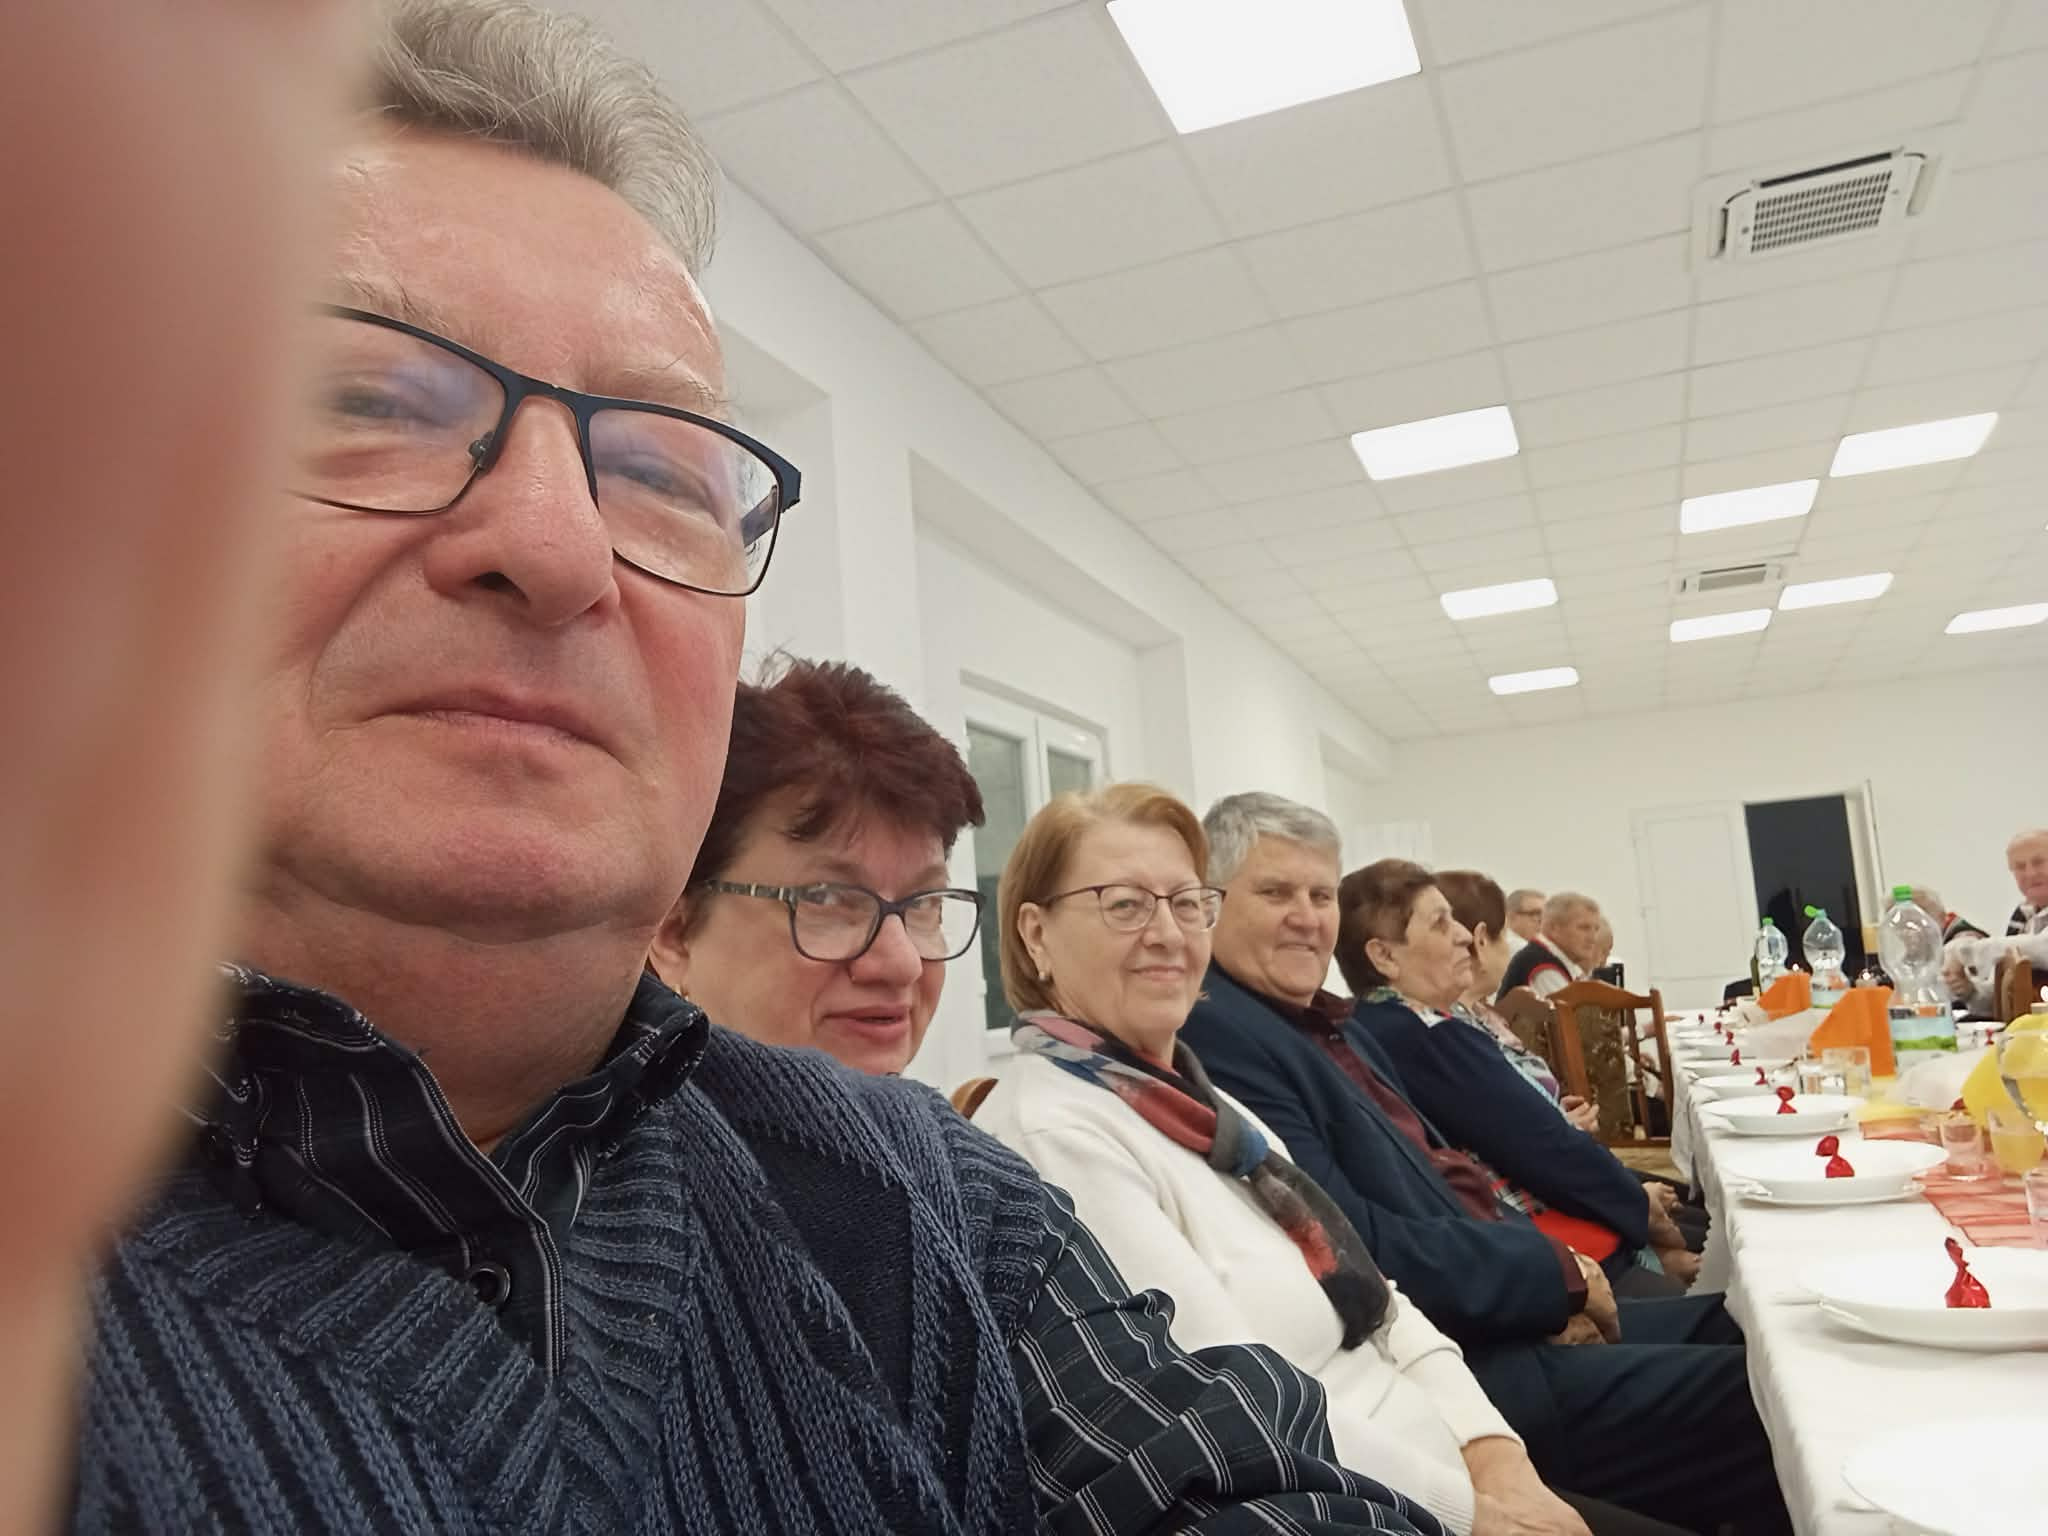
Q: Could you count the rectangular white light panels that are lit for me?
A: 9